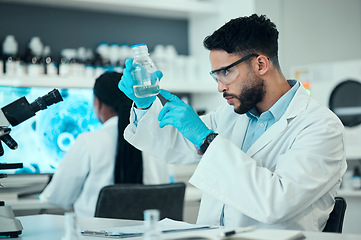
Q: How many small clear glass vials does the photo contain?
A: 2